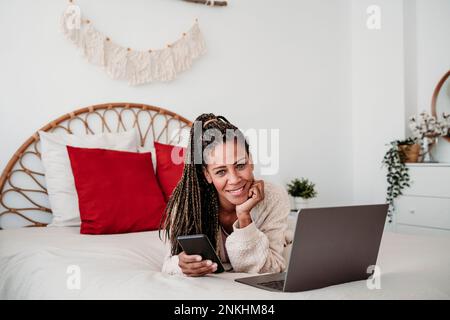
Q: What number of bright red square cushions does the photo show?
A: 2